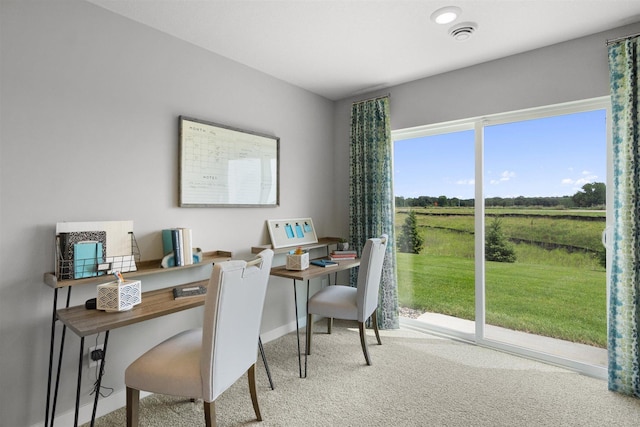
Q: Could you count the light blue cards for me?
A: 3